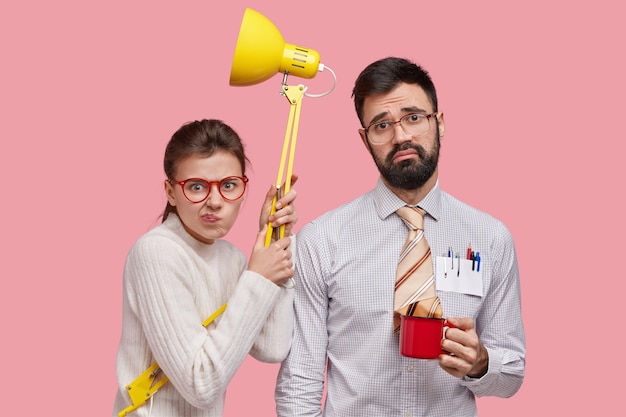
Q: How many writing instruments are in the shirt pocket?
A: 6